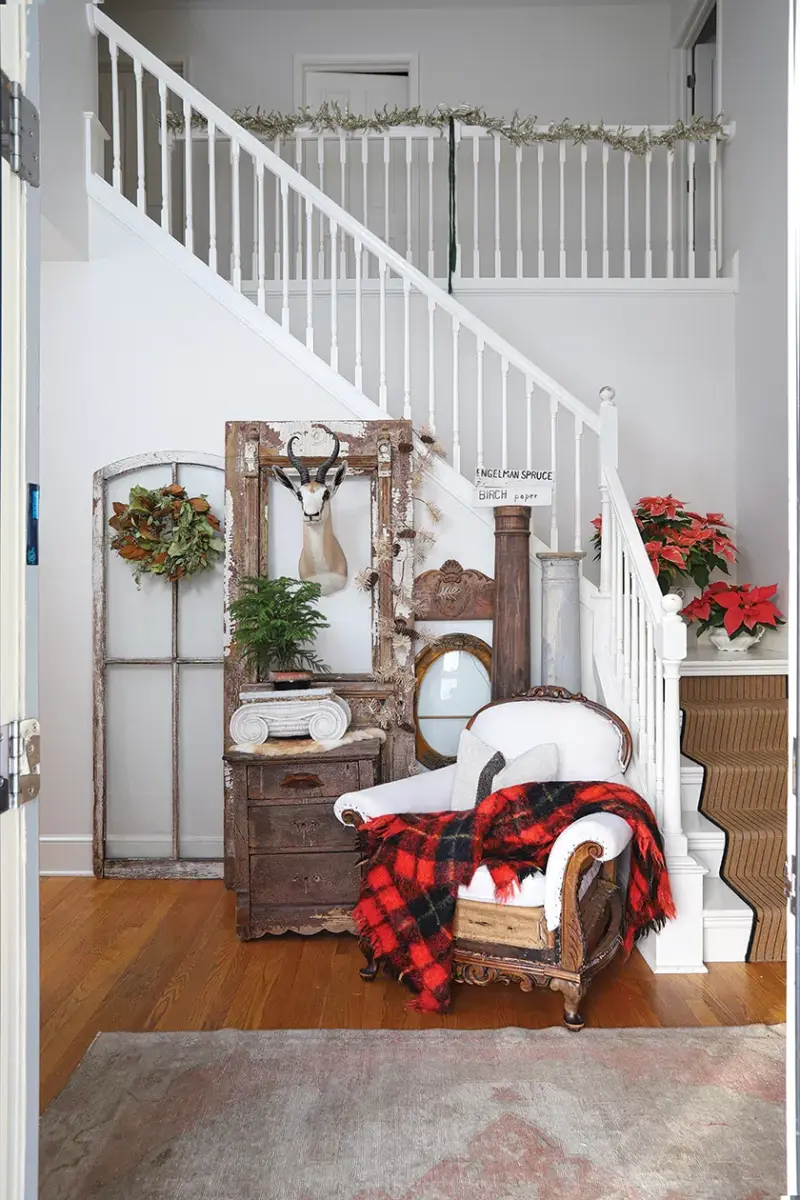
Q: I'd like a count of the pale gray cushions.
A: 1